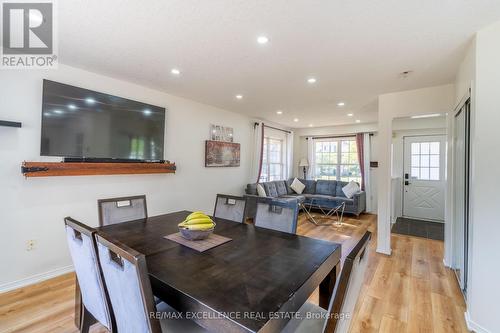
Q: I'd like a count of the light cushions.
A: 3